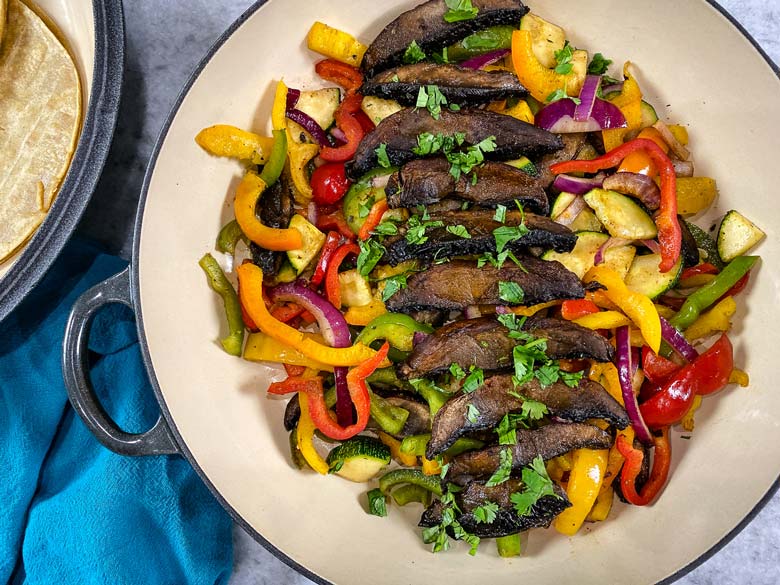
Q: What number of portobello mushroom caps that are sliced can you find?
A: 10